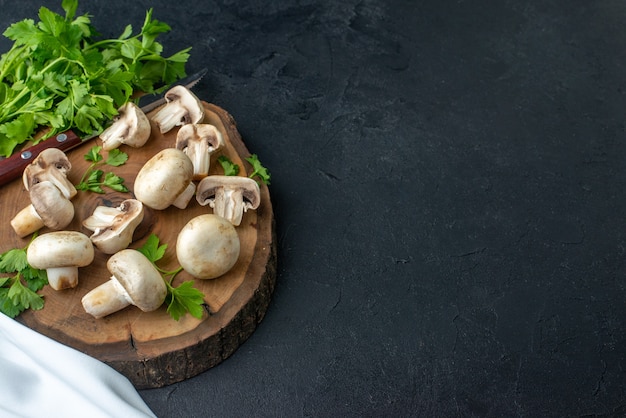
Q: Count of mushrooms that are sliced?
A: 6